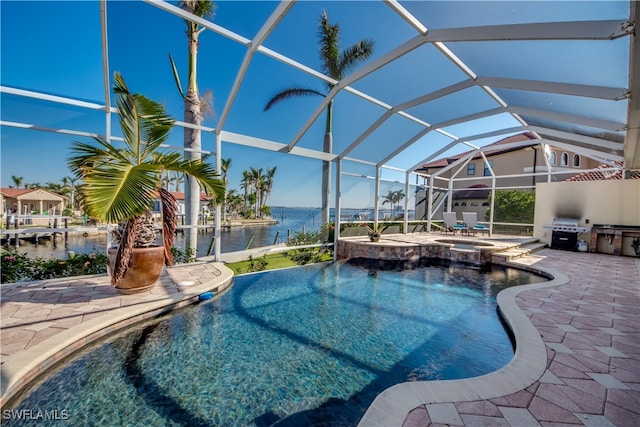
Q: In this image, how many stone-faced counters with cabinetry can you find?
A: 1